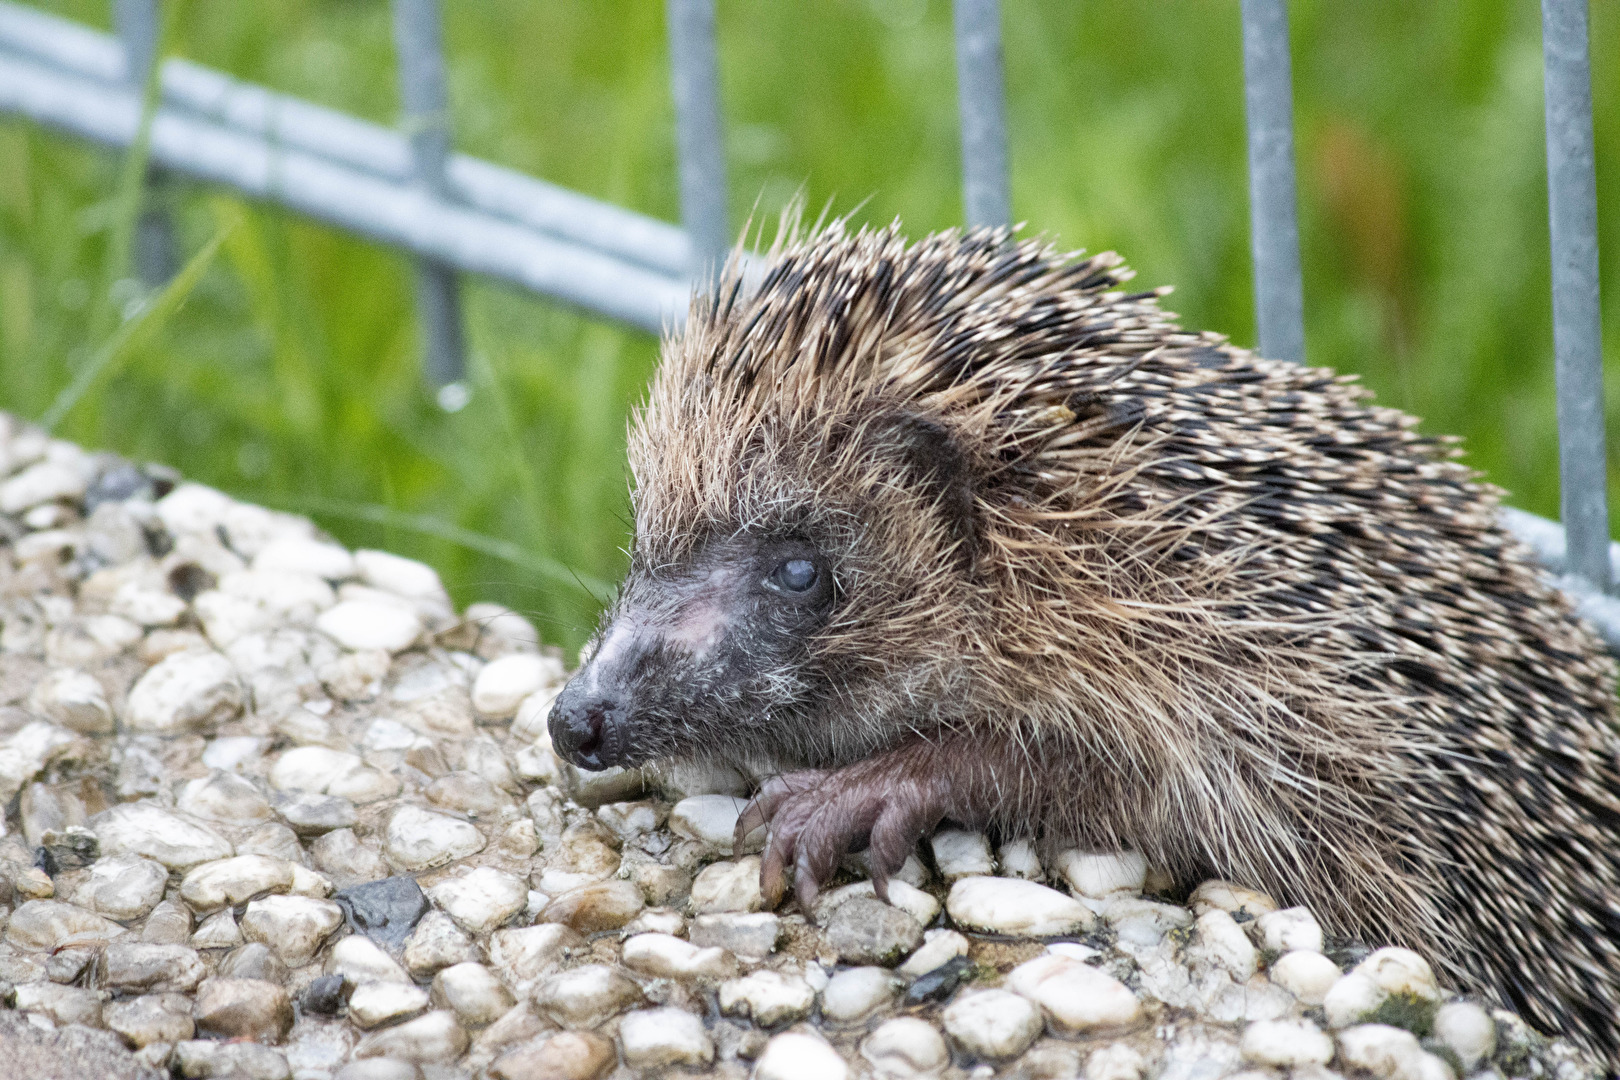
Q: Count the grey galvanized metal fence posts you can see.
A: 6